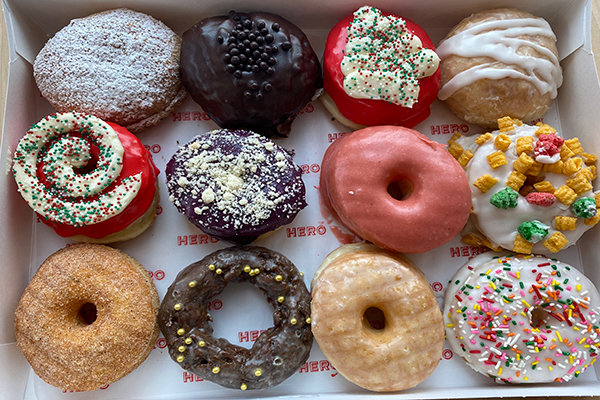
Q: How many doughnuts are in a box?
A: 12